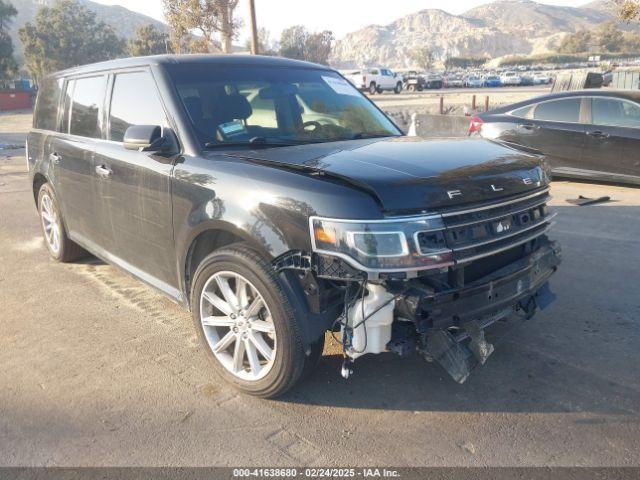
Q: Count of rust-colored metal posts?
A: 3